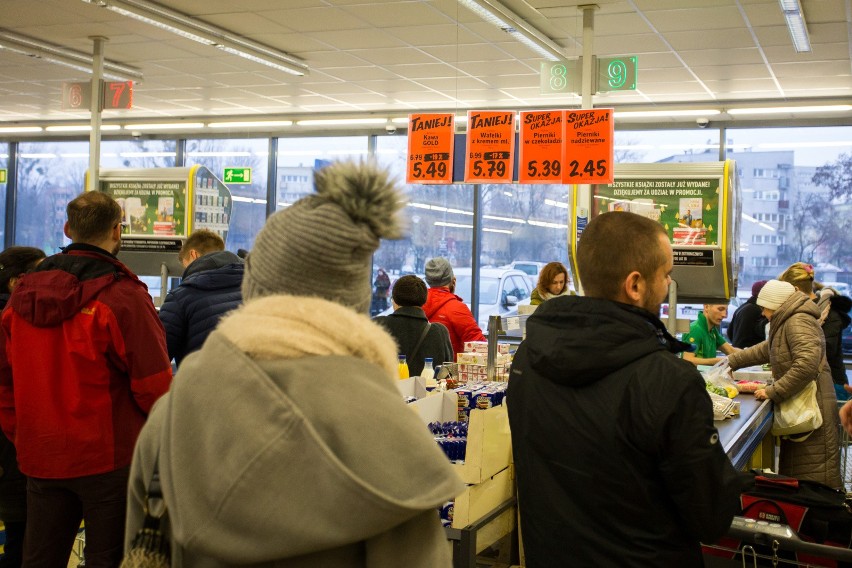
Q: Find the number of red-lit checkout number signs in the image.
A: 2